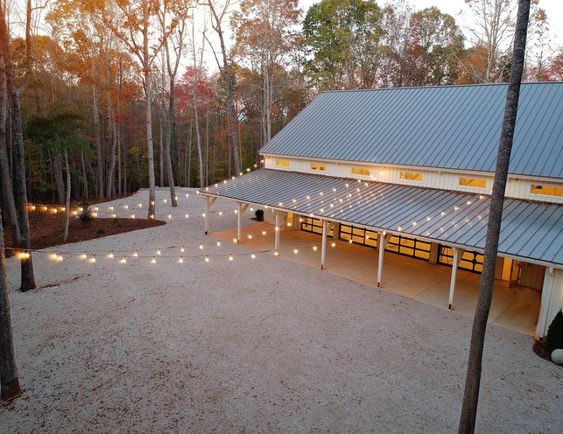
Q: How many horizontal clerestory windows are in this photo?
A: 6